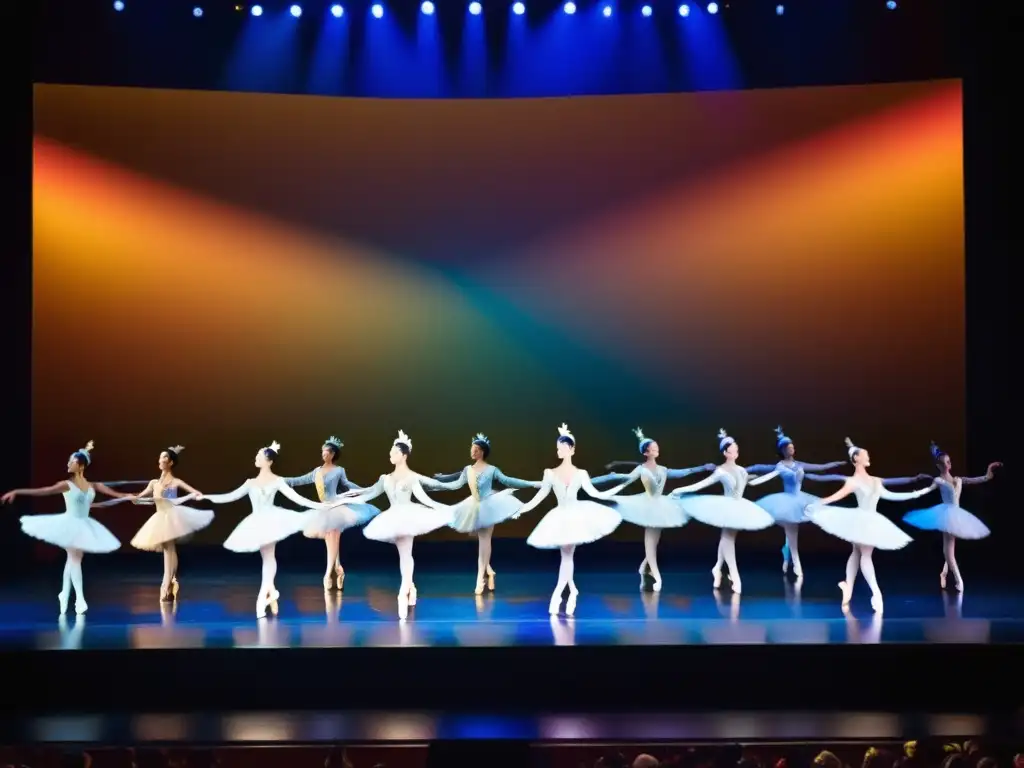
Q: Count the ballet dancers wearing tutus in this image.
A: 12